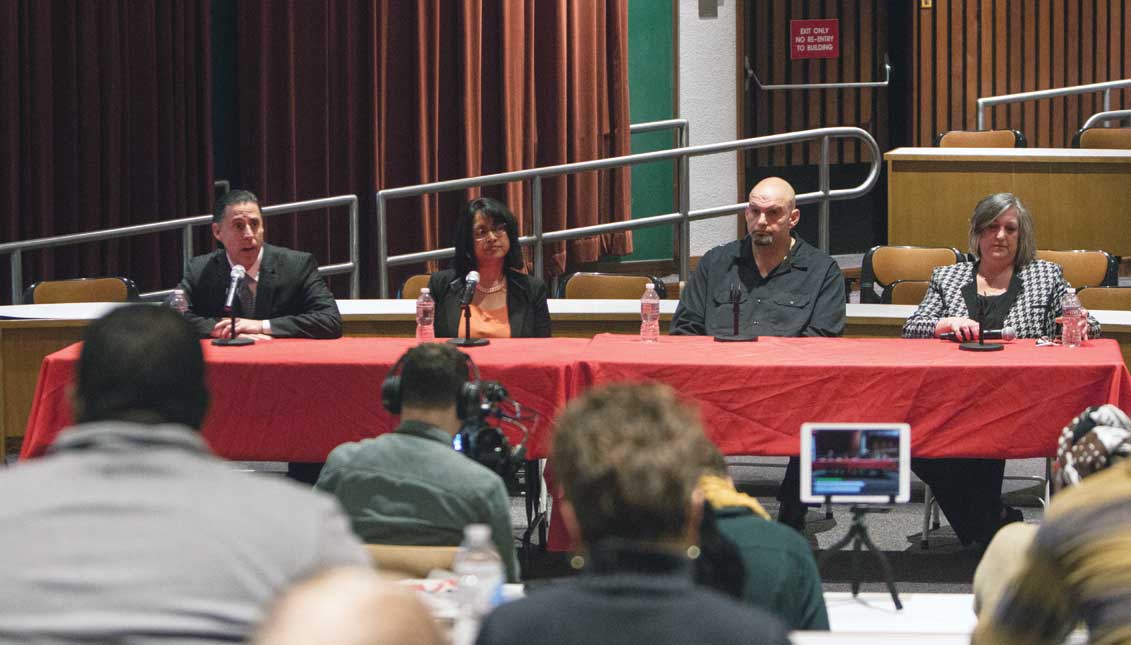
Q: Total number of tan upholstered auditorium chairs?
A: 9